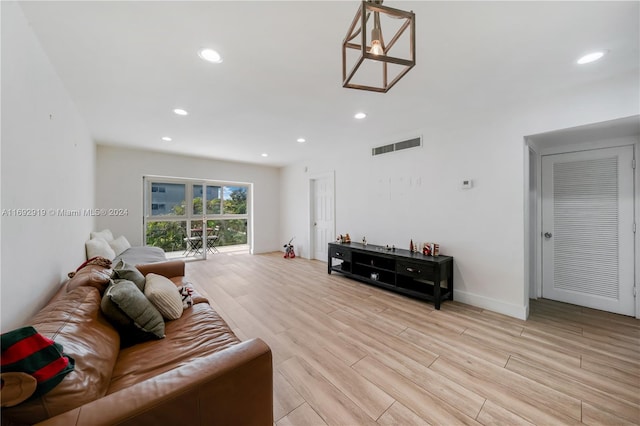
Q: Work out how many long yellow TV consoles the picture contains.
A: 0